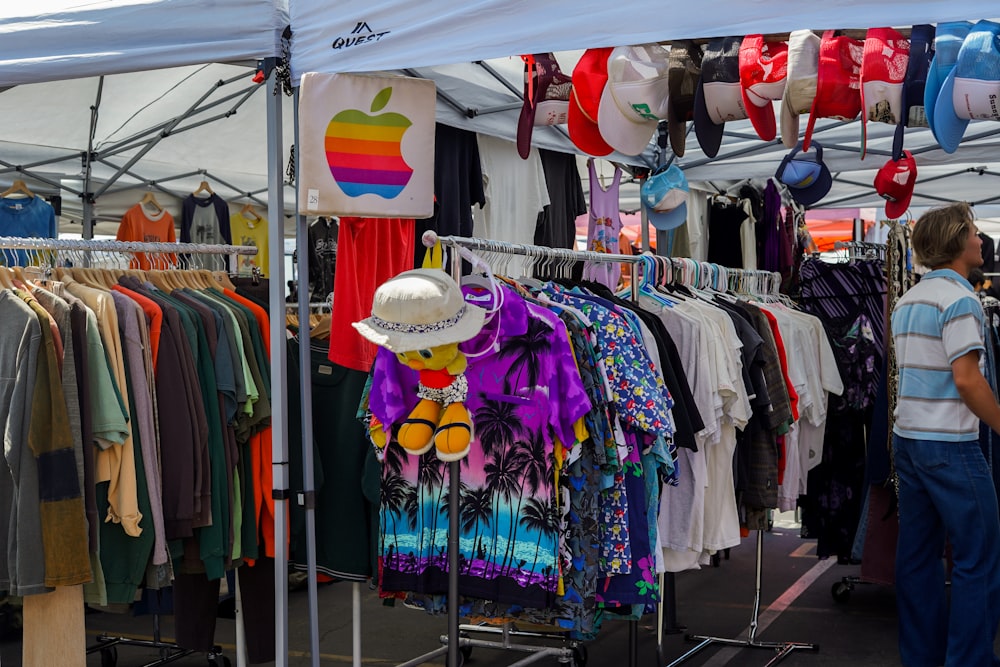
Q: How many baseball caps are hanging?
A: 15